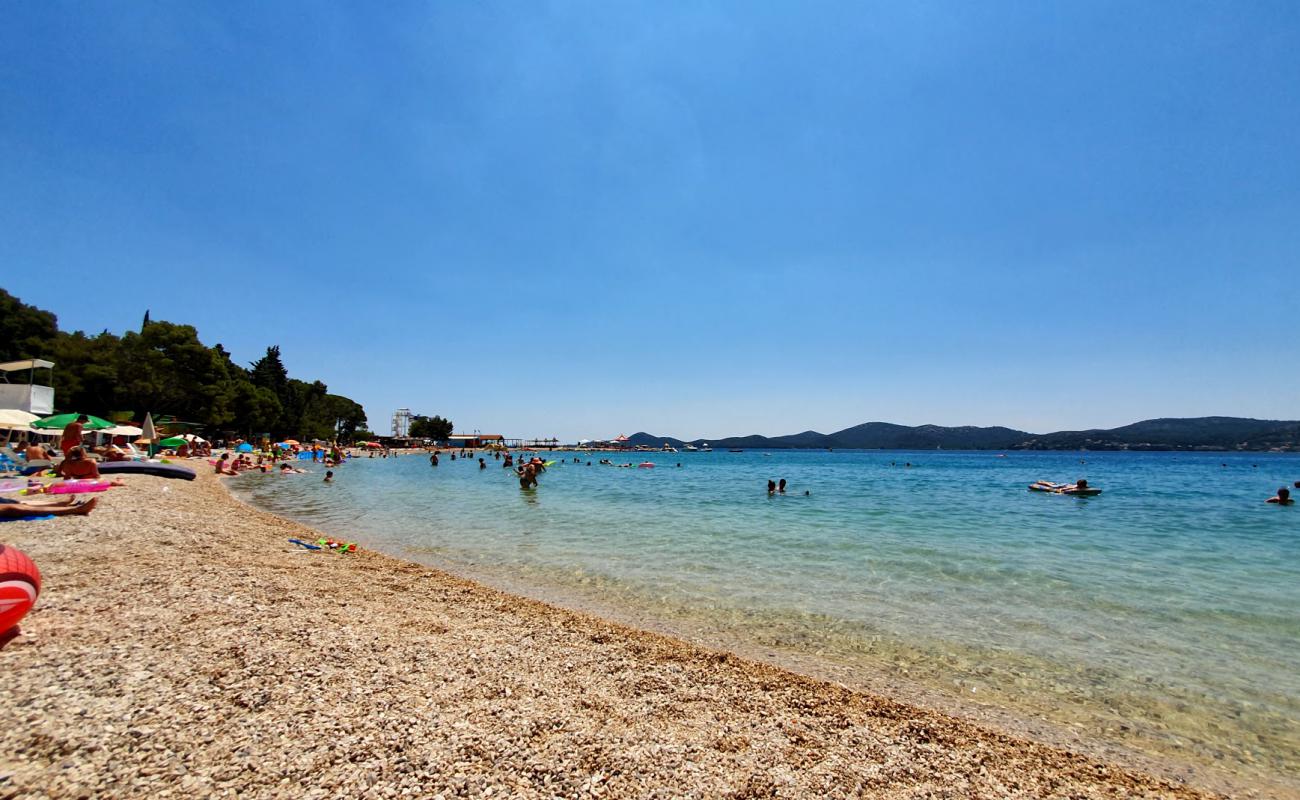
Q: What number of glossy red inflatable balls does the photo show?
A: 1